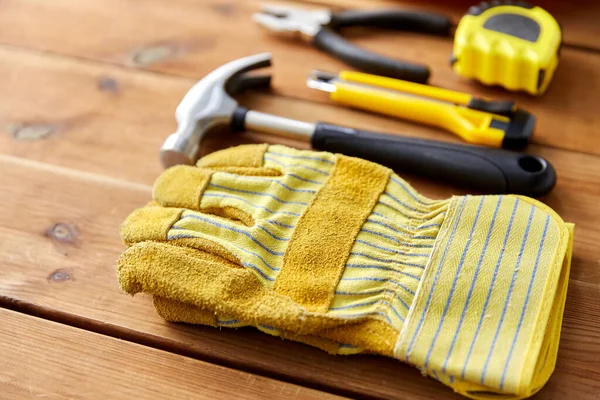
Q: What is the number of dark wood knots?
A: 5